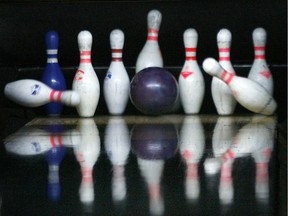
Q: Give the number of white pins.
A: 8